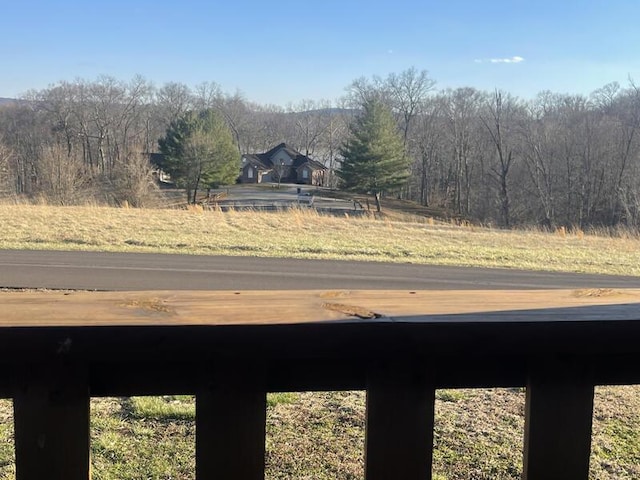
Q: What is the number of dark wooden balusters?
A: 4